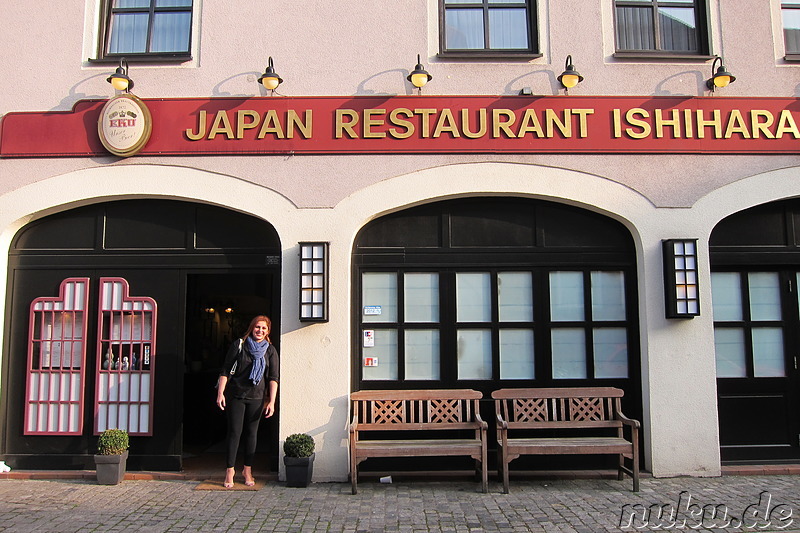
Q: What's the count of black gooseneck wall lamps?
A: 5